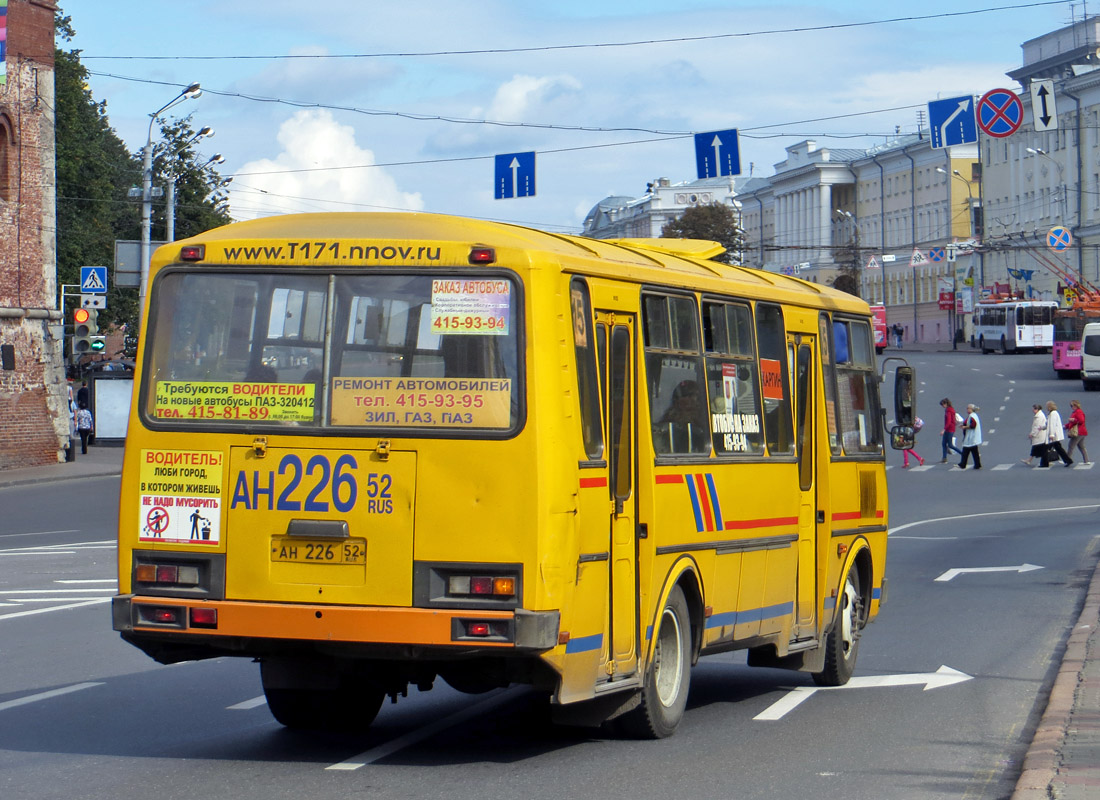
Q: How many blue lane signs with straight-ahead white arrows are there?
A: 2